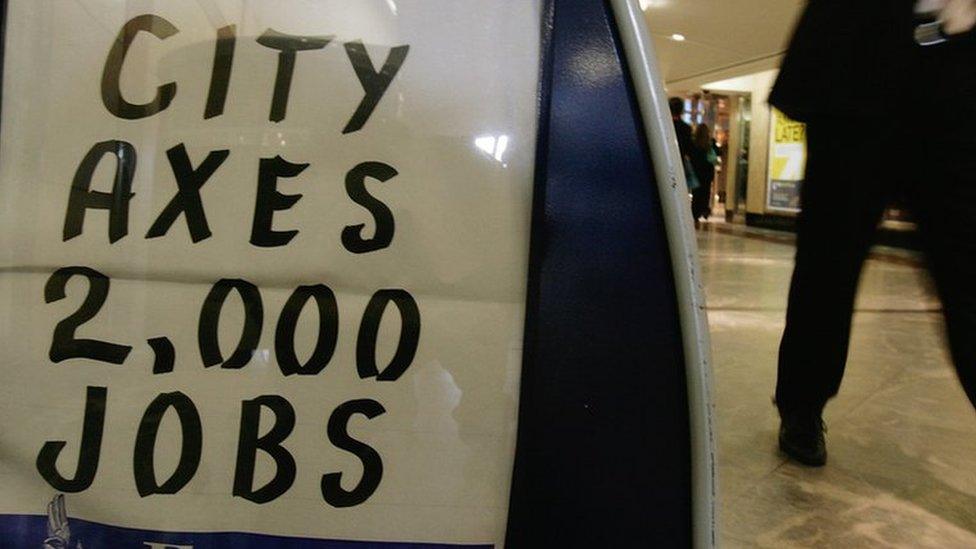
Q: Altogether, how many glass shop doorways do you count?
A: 1